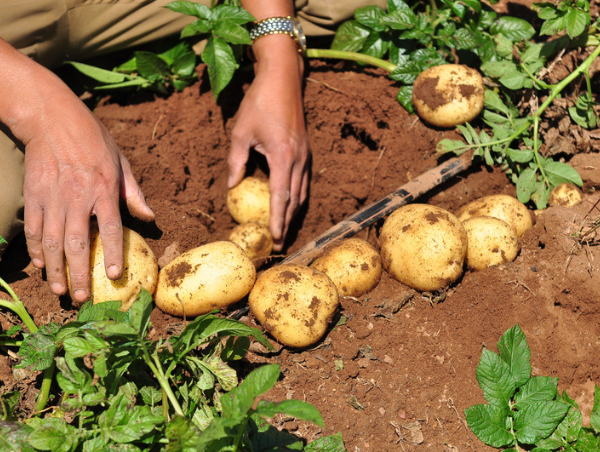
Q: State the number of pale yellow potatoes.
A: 11